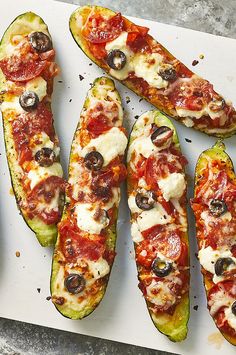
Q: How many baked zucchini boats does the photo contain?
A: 5